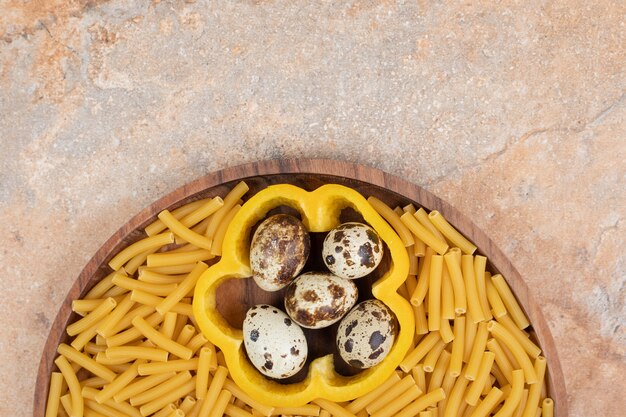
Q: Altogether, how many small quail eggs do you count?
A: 5